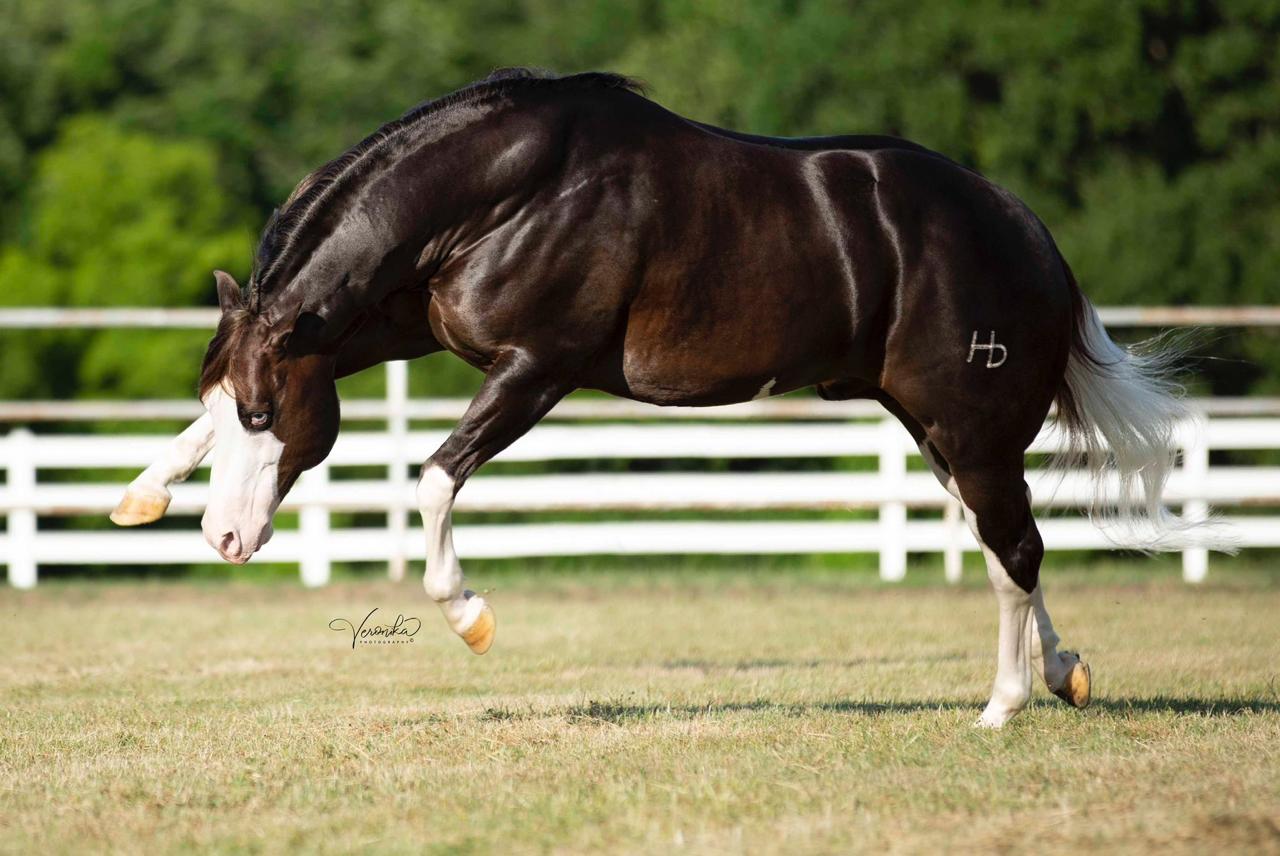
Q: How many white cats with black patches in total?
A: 0